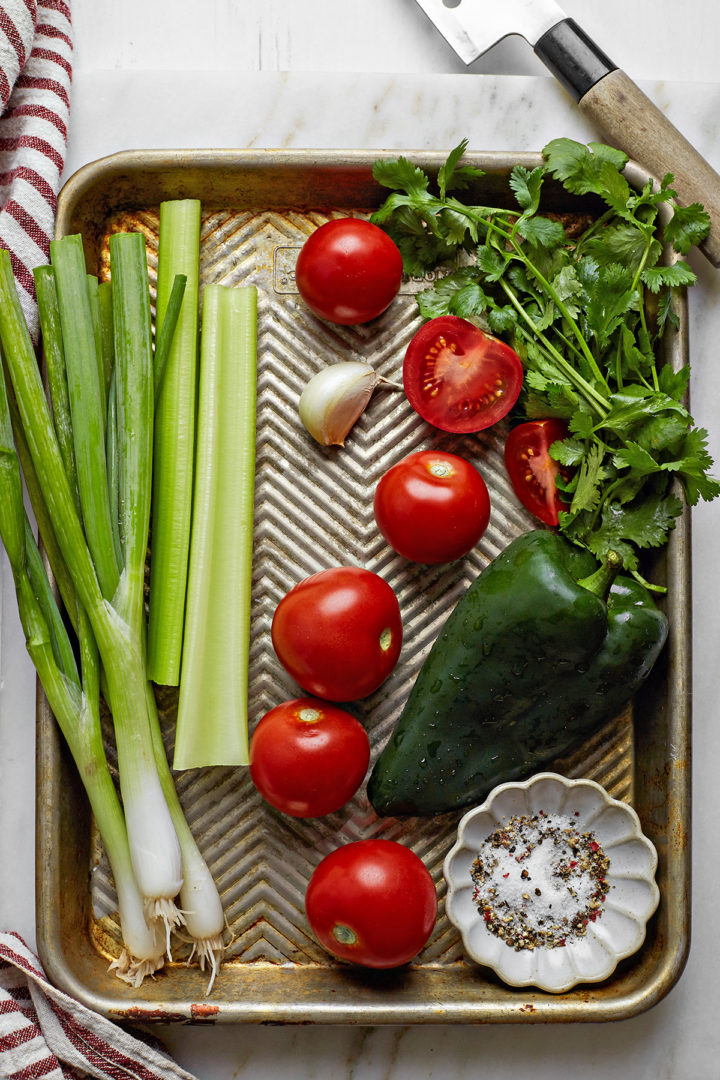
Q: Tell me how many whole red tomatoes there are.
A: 5